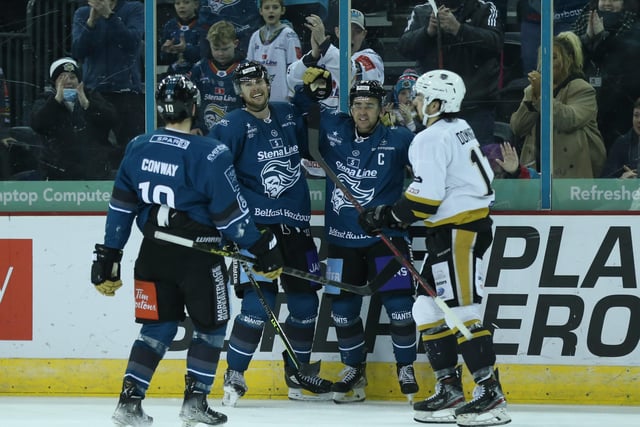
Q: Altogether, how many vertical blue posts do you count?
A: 3